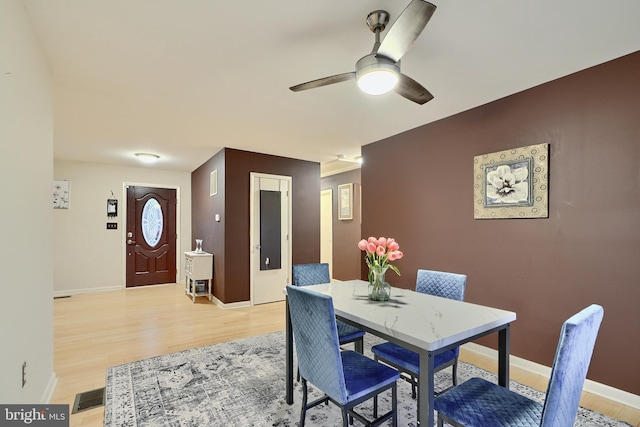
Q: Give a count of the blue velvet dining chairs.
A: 4